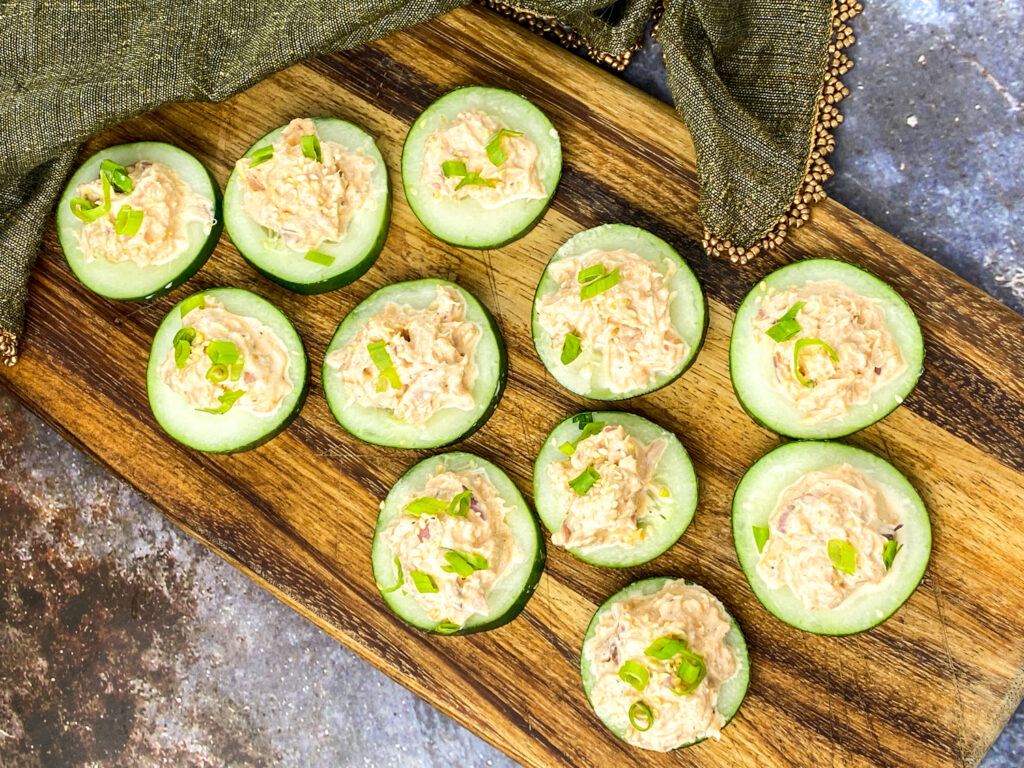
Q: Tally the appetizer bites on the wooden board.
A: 11